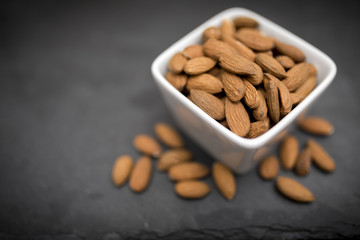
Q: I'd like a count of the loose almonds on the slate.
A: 14